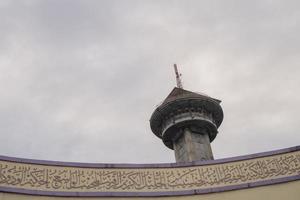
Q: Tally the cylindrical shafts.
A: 1